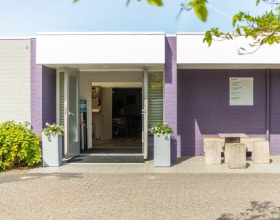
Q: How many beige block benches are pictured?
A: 3